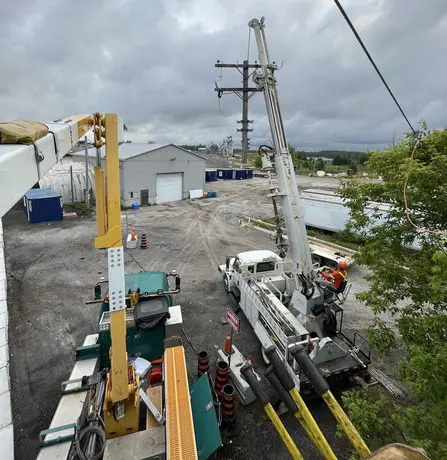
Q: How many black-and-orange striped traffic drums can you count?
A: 4